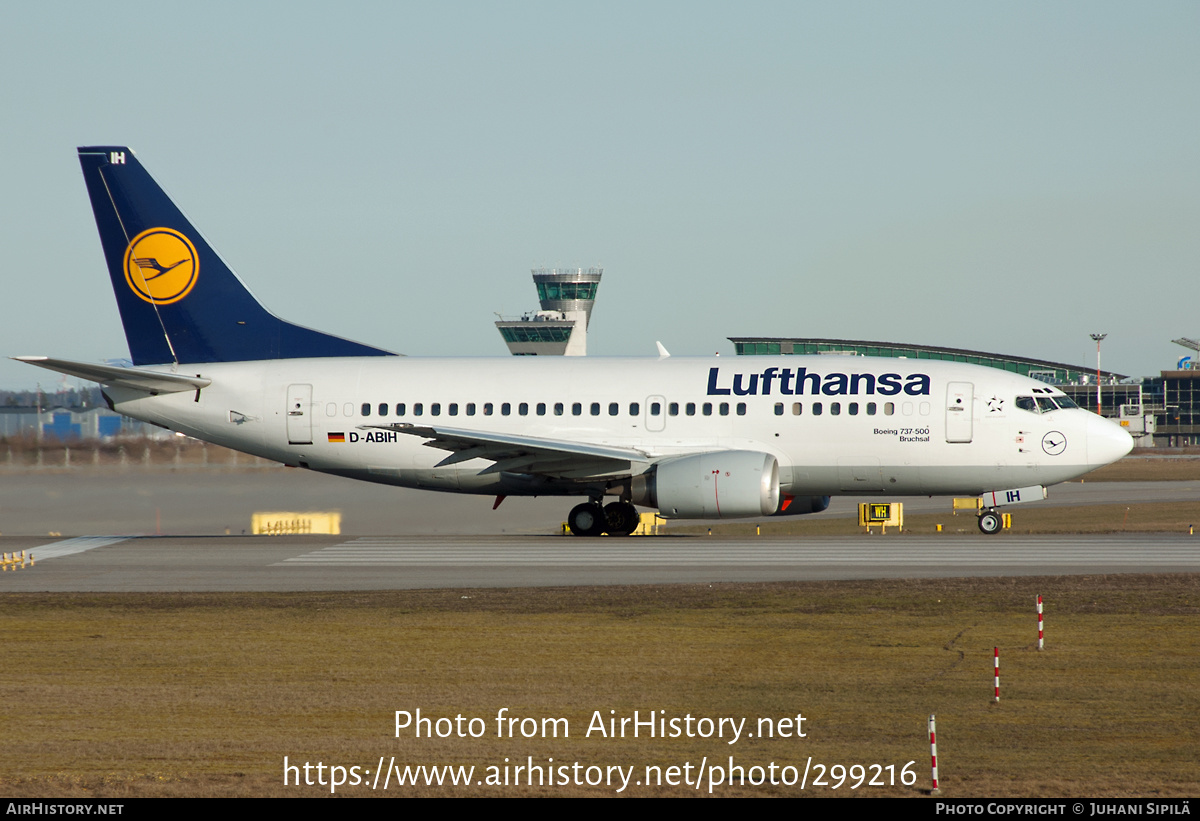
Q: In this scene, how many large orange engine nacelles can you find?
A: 0